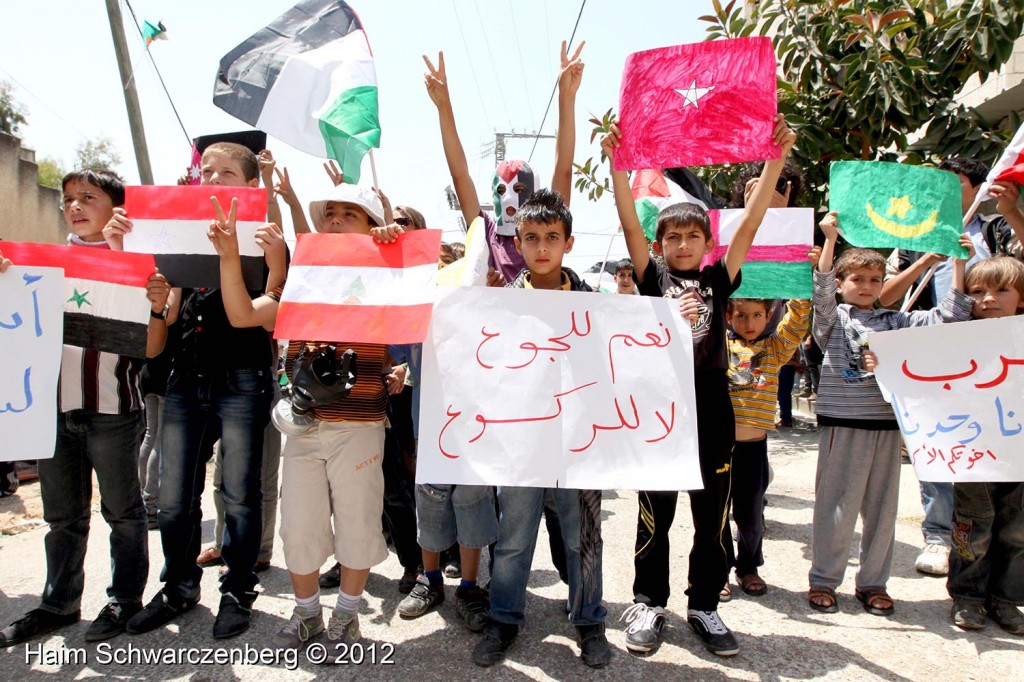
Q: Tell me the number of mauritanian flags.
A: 1